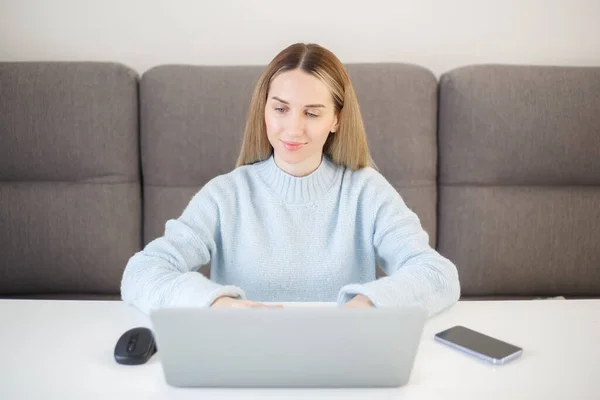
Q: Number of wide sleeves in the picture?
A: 2